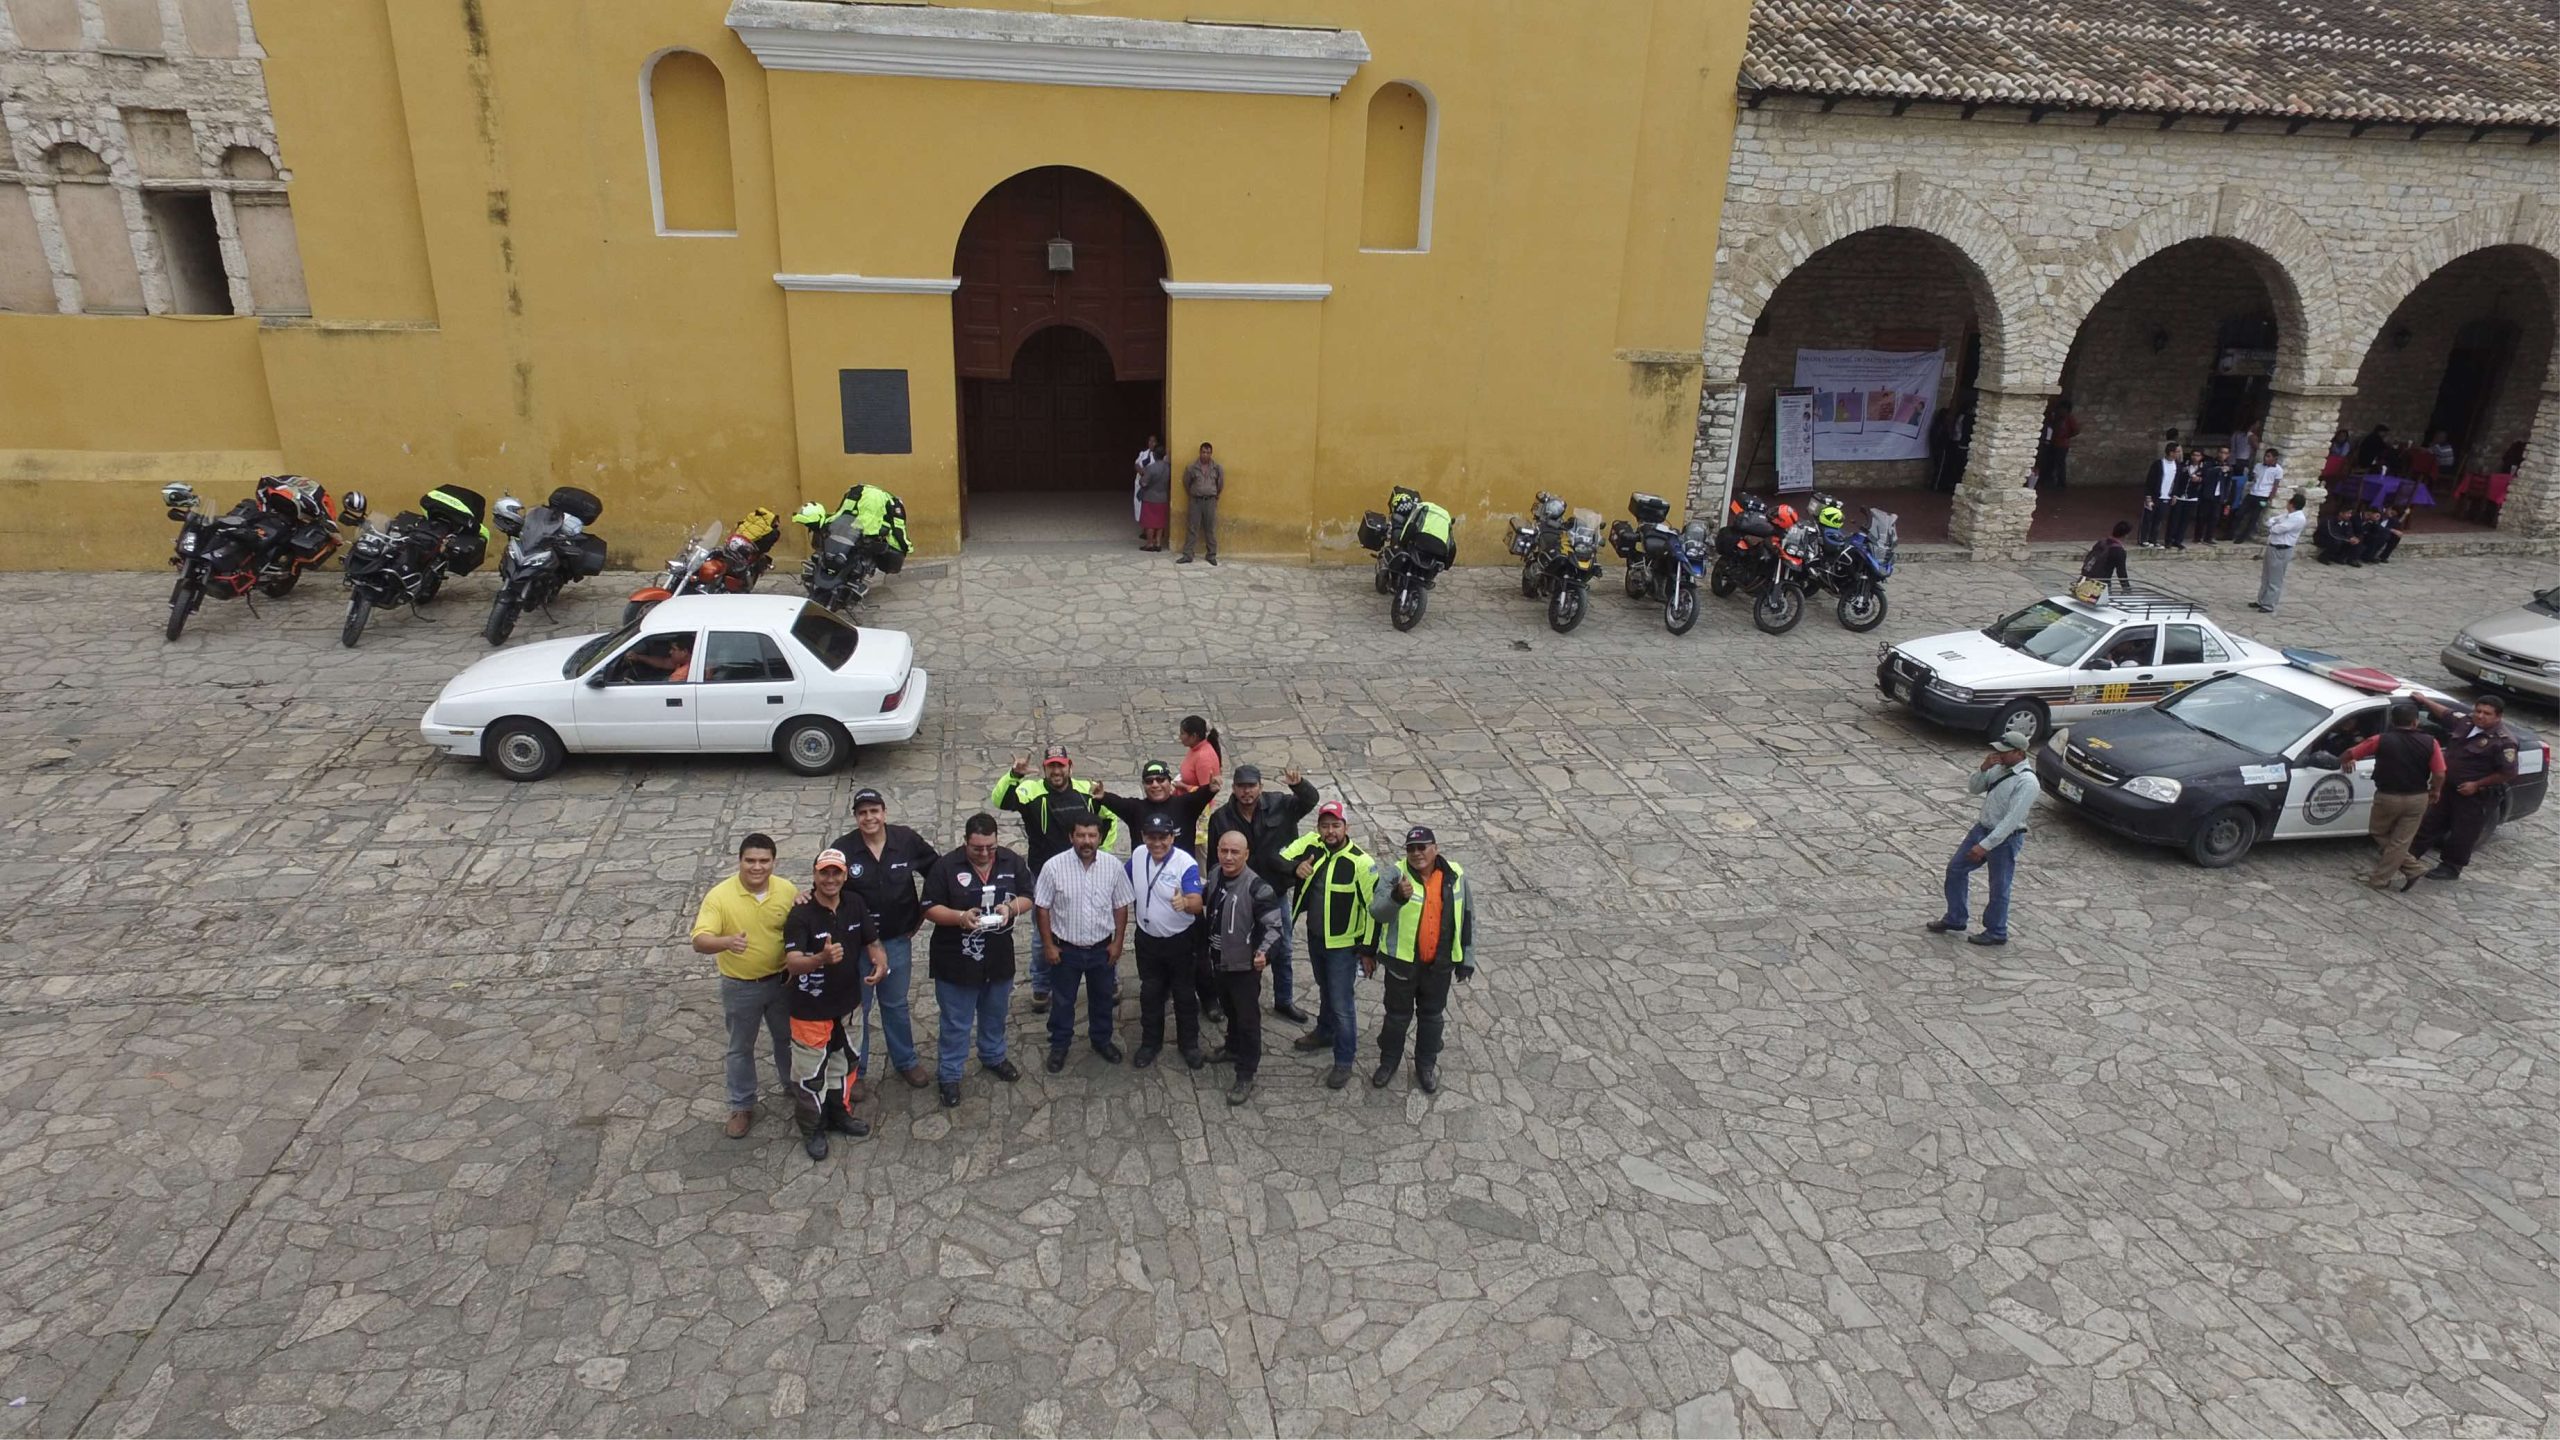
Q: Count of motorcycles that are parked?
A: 10